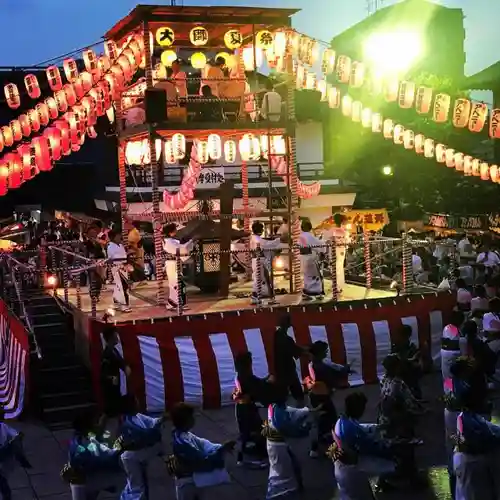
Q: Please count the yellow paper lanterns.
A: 7